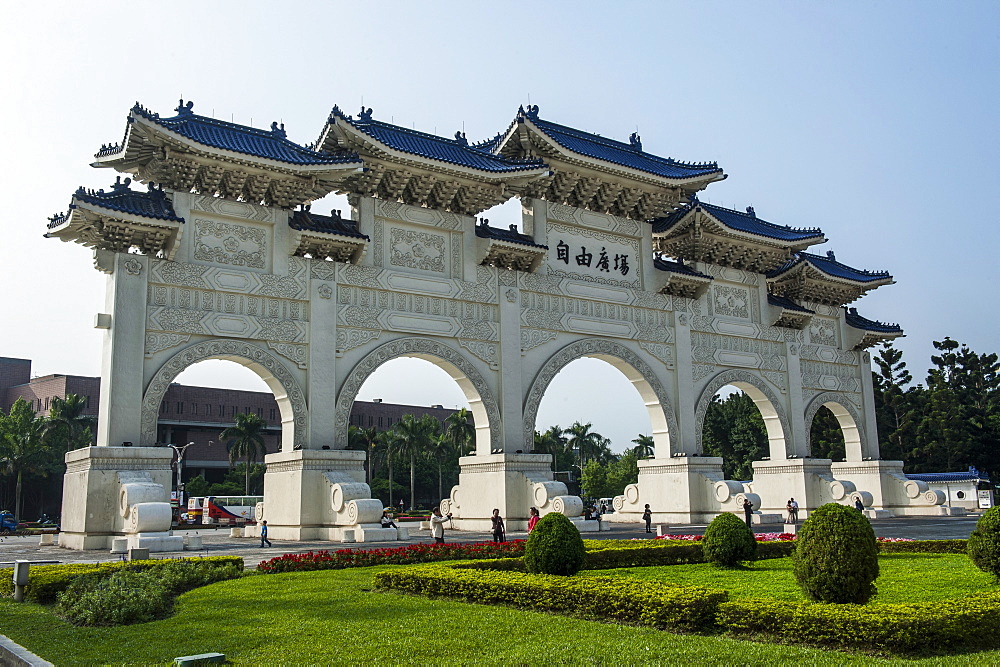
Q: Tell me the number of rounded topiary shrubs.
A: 4